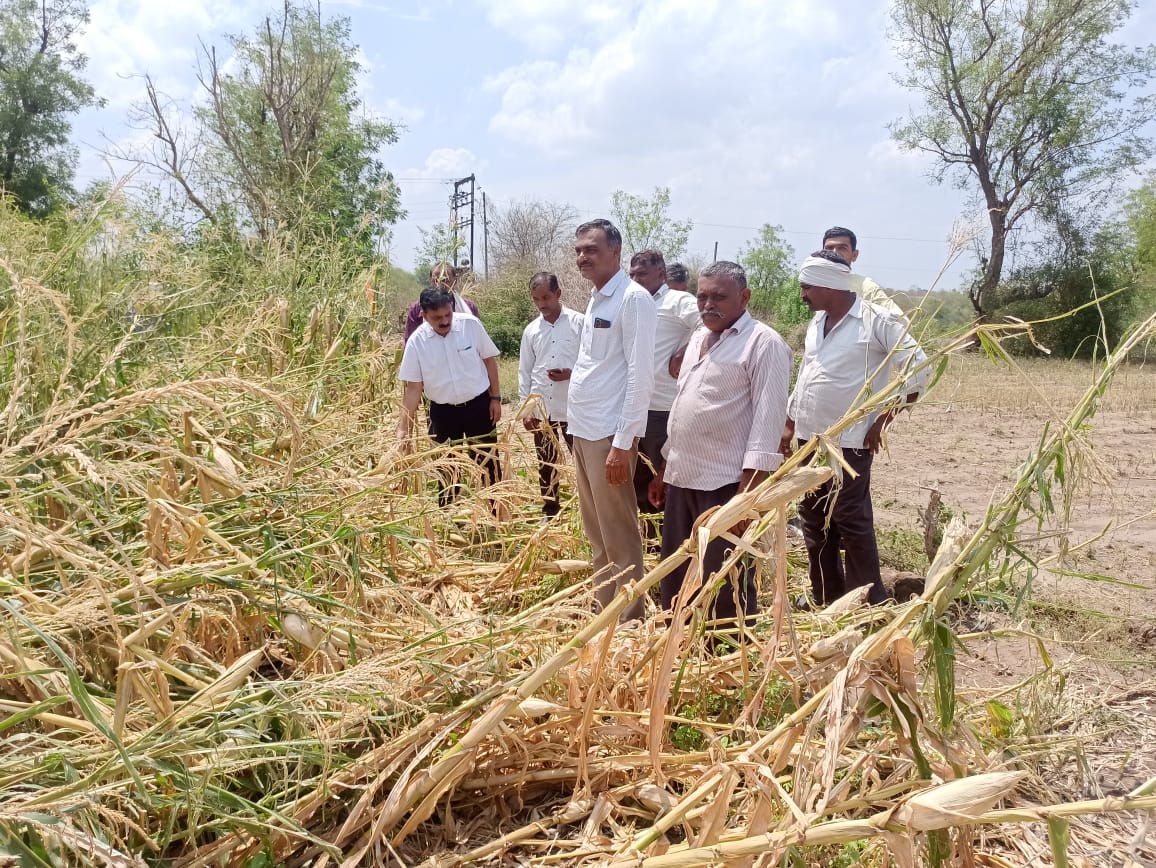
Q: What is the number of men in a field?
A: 9